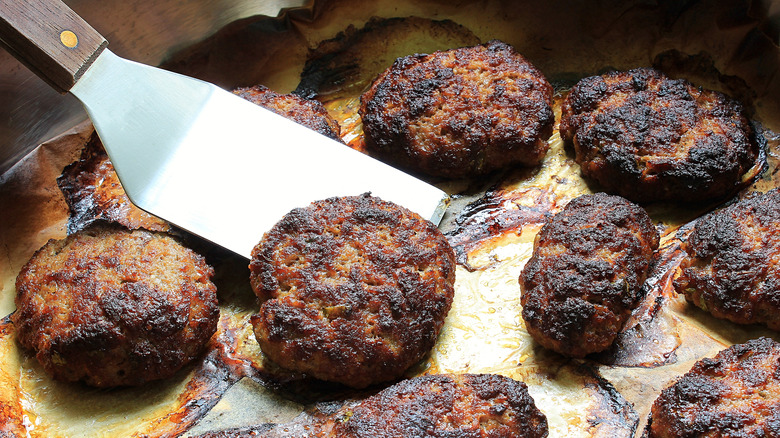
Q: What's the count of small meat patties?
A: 9